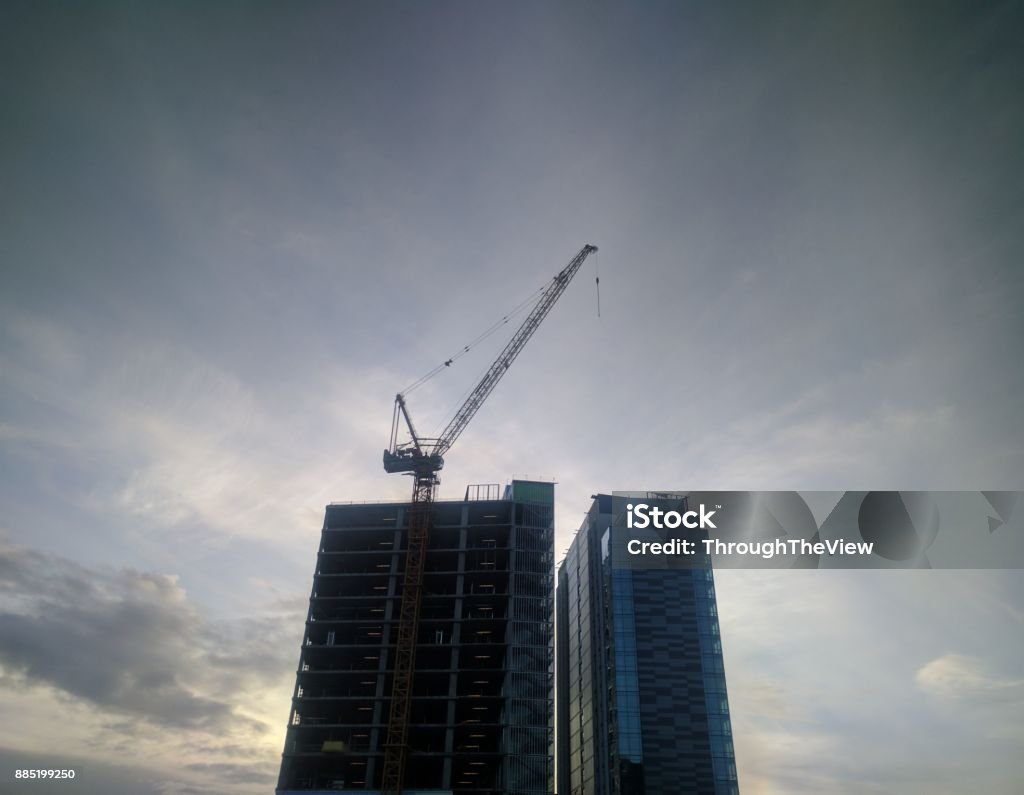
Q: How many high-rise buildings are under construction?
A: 1